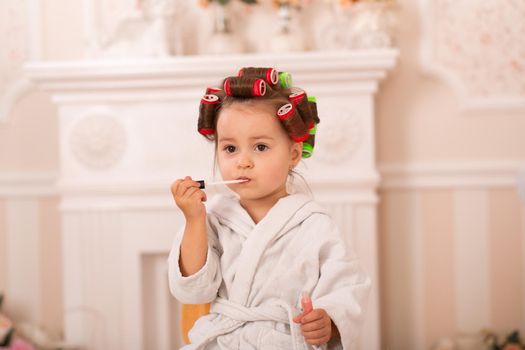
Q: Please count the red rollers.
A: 6